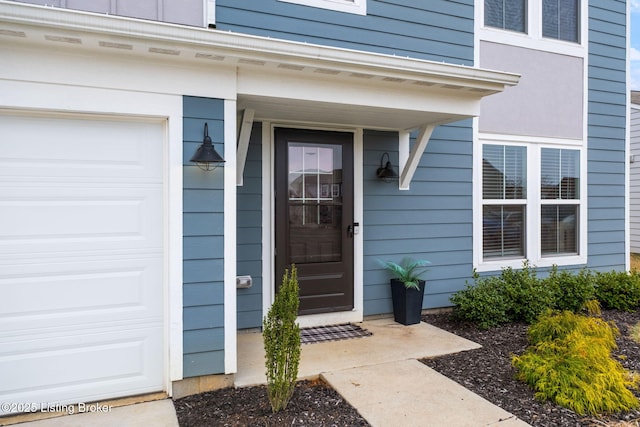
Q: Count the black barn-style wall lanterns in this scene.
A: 2